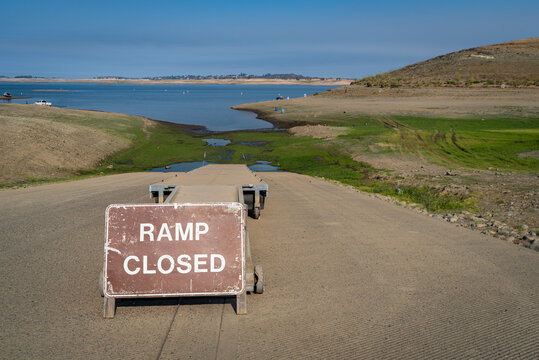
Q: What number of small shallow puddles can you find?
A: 3